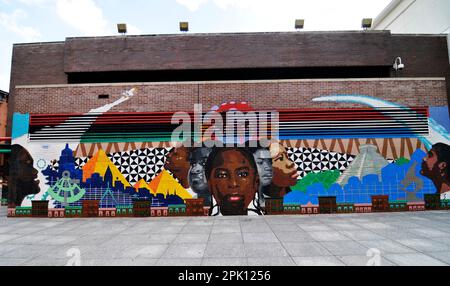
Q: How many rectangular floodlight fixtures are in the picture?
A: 4